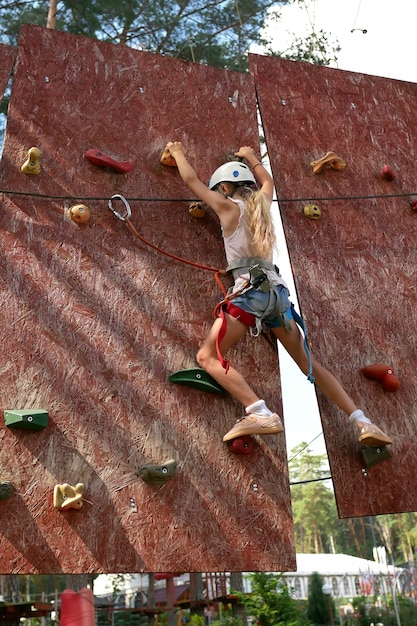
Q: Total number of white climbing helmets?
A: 1